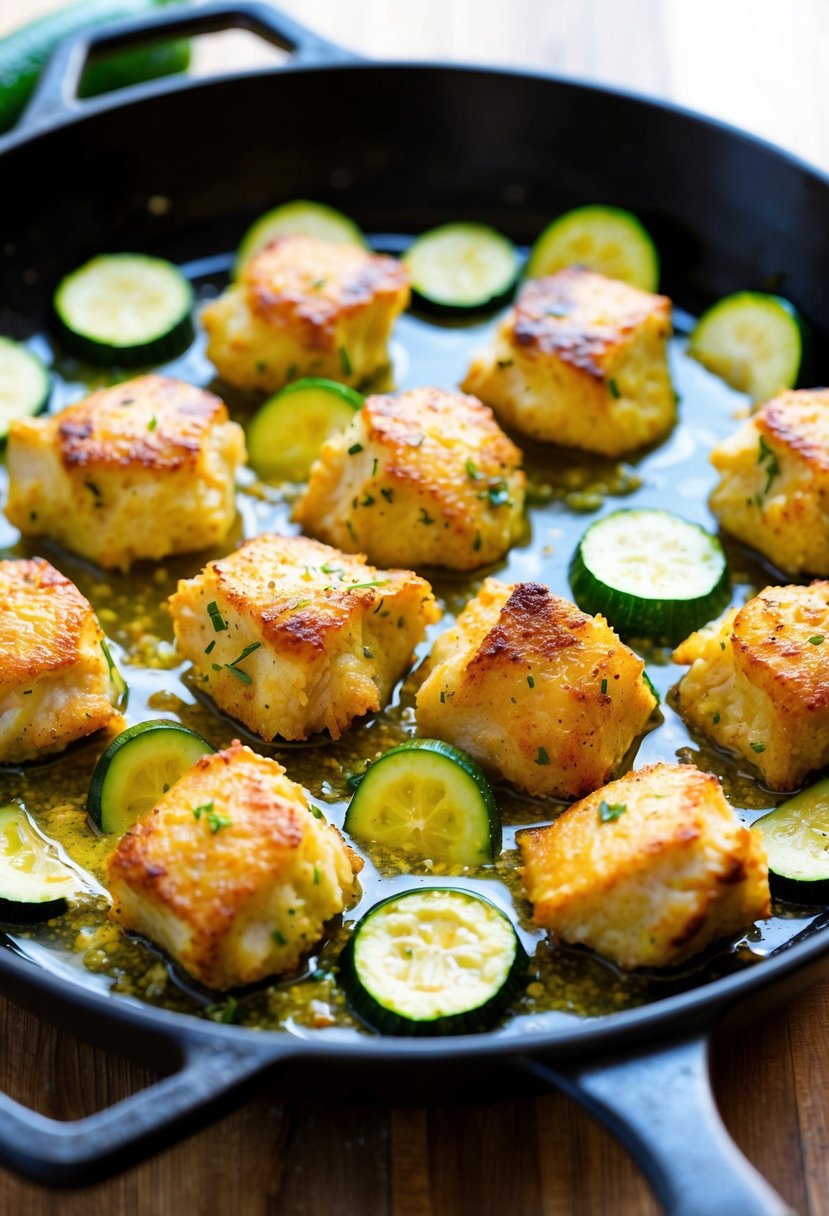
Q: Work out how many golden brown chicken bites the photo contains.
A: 11